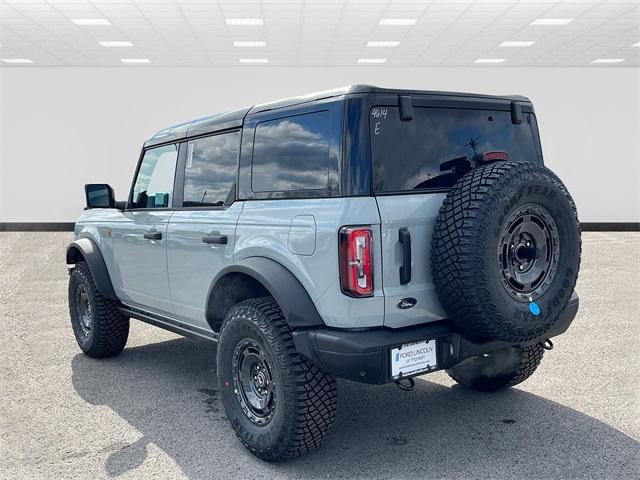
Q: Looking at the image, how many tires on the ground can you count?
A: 3